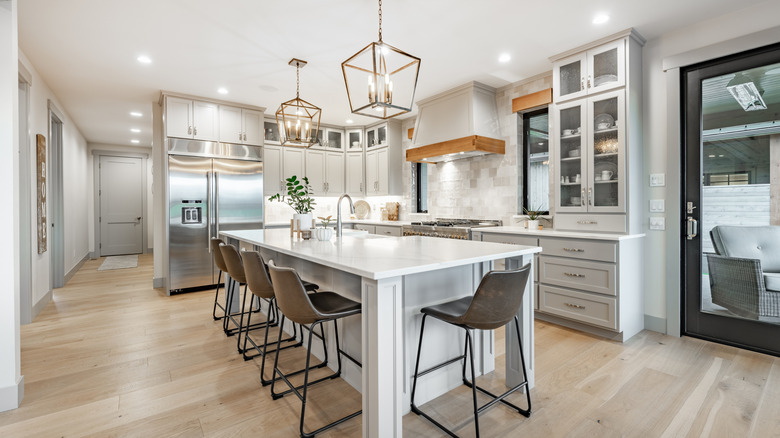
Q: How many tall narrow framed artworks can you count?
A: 1